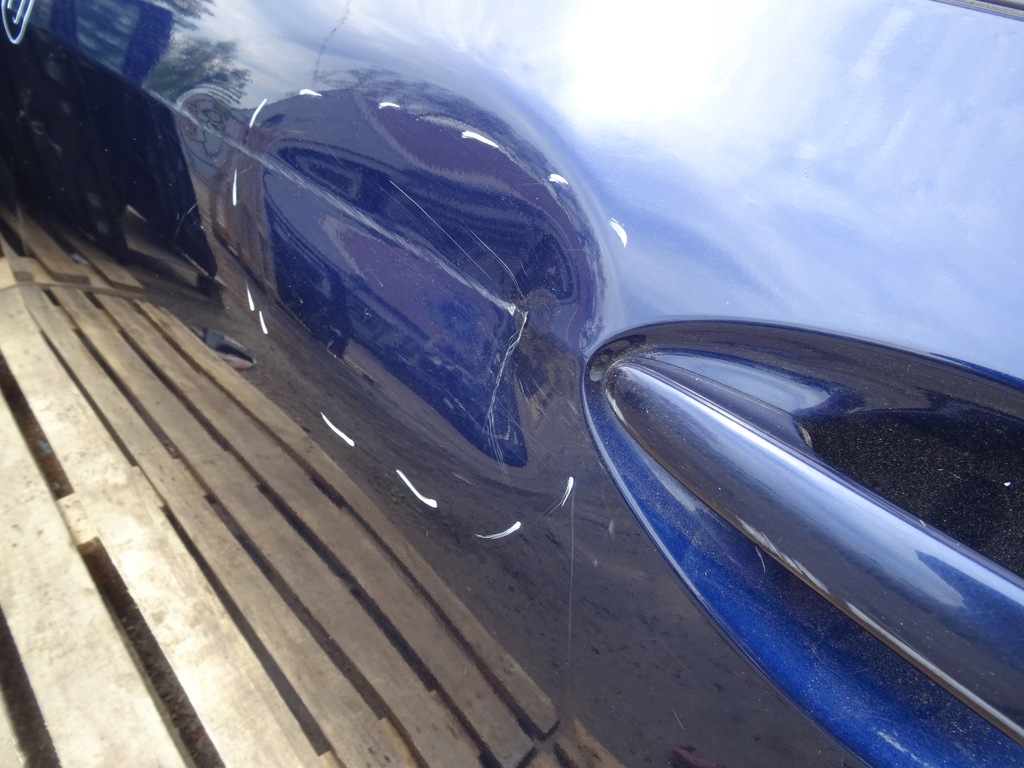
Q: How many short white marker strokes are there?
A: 13